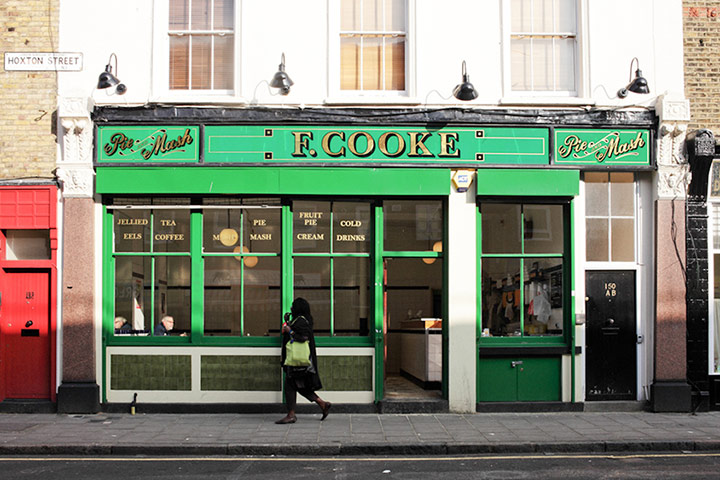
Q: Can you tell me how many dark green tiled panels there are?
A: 3